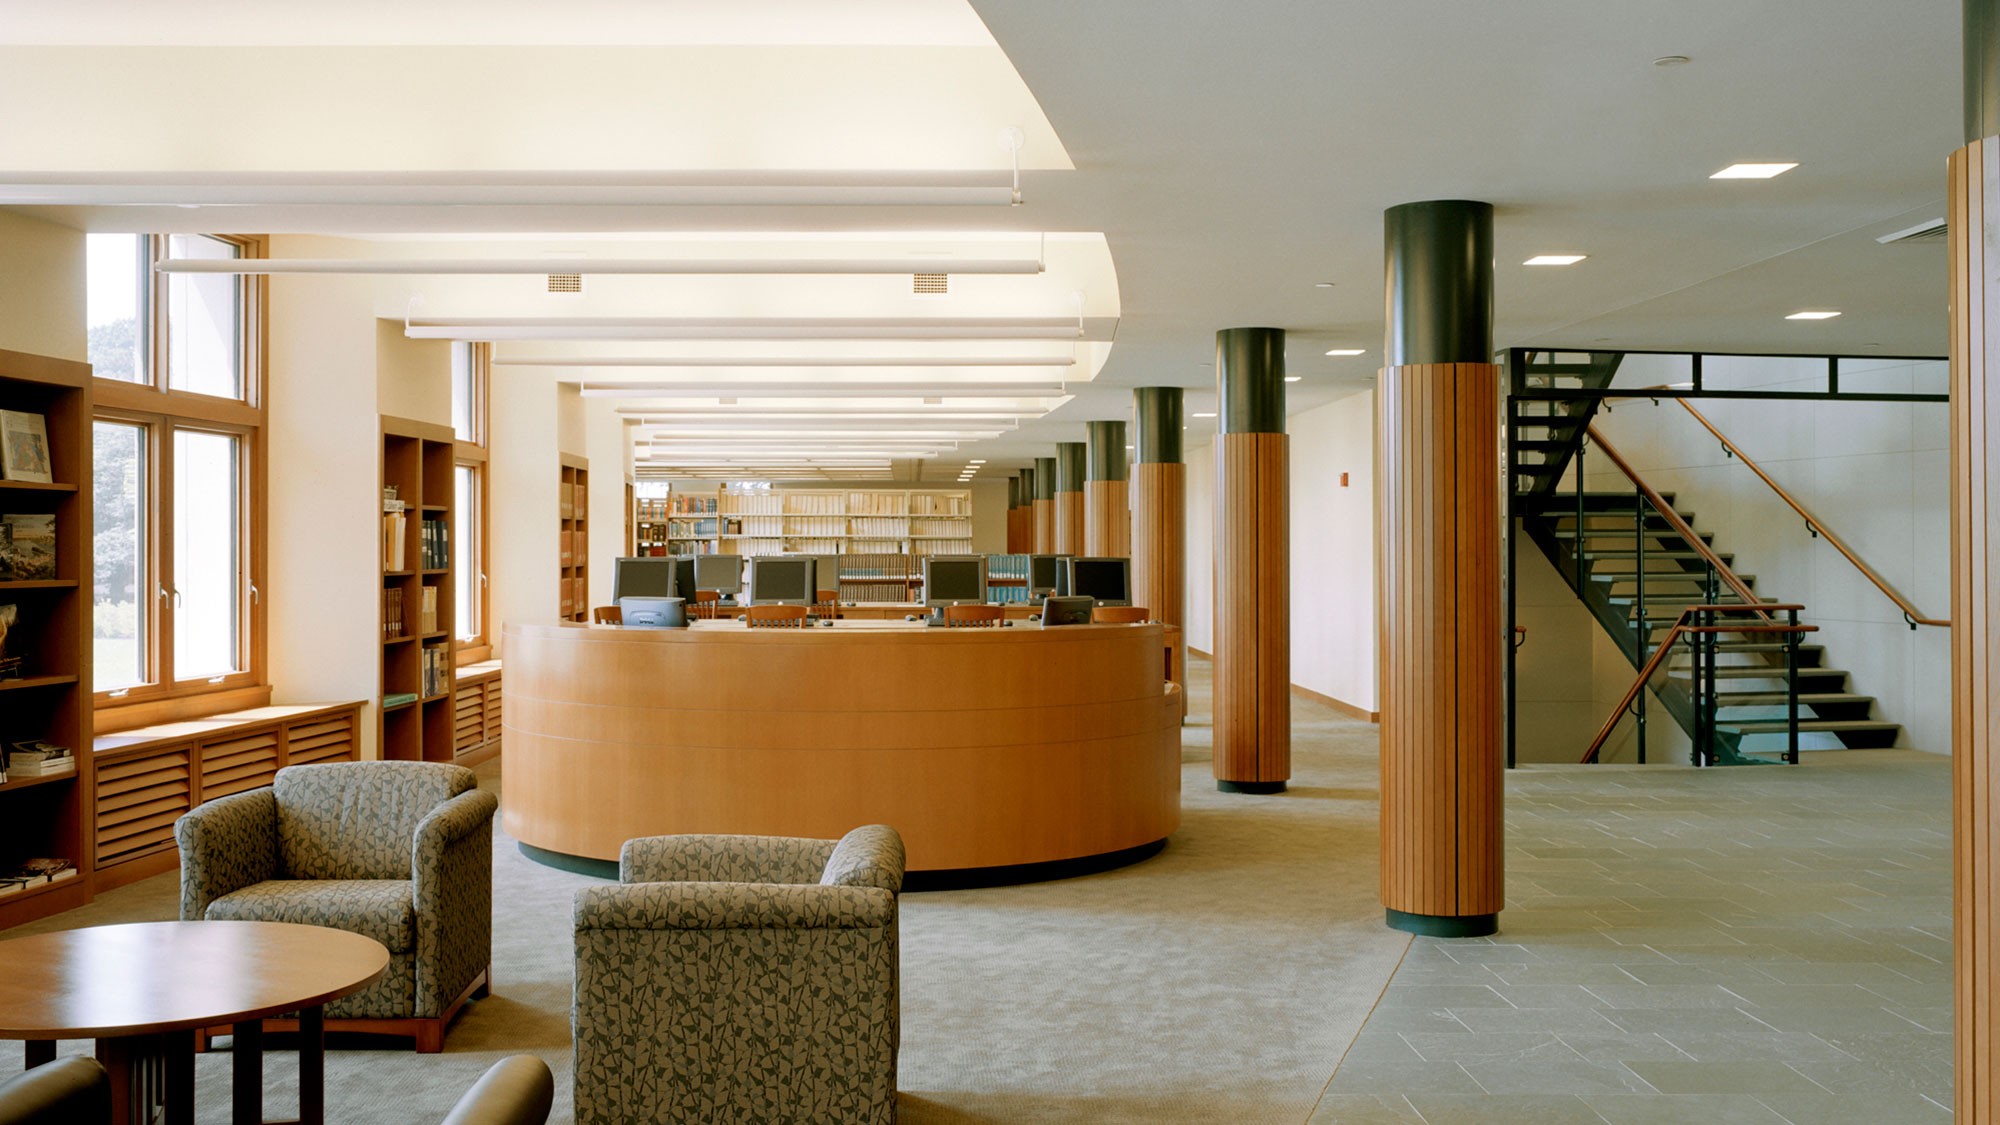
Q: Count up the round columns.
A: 9